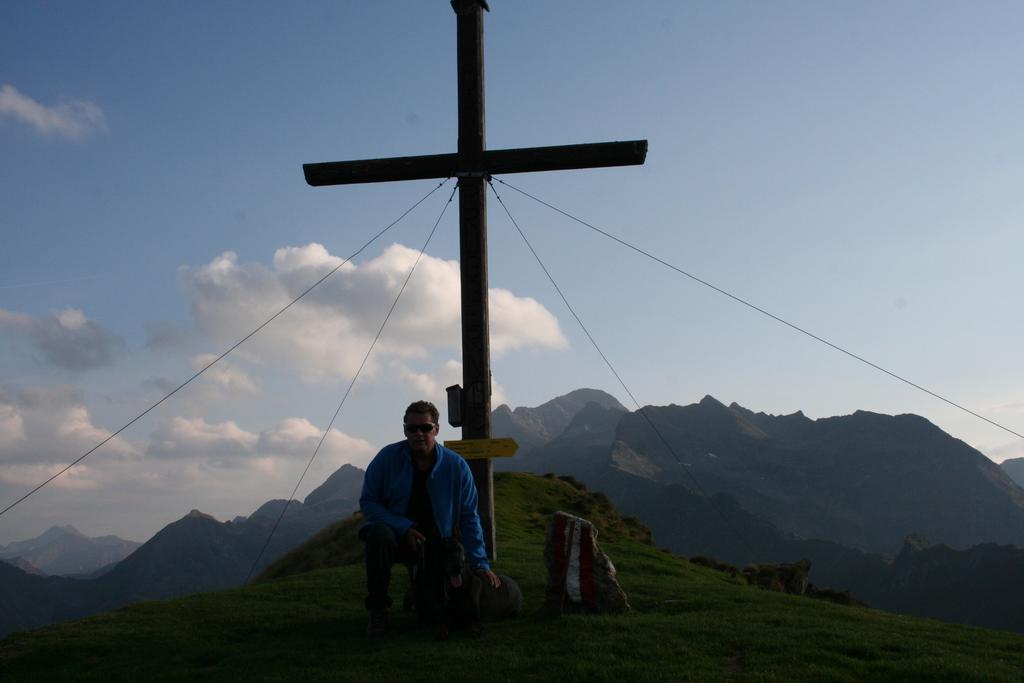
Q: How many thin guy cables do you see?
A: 4